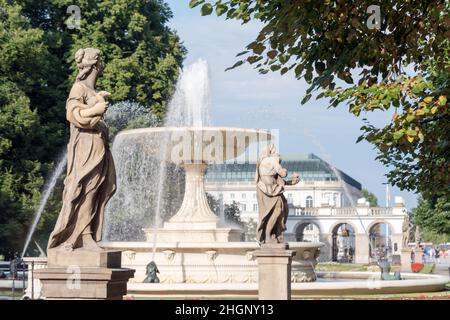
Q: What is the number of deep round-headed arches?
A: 3